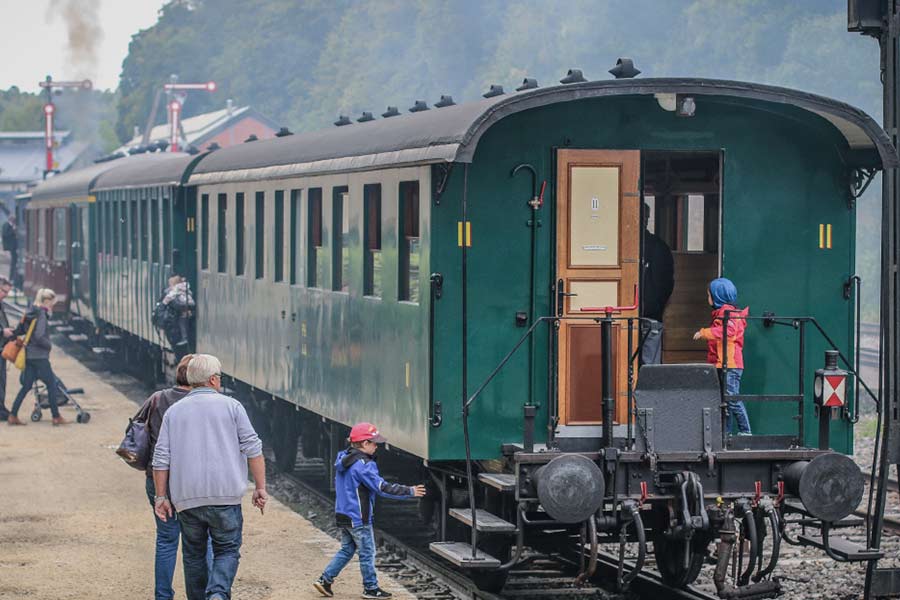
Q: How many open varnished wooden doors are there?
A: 1